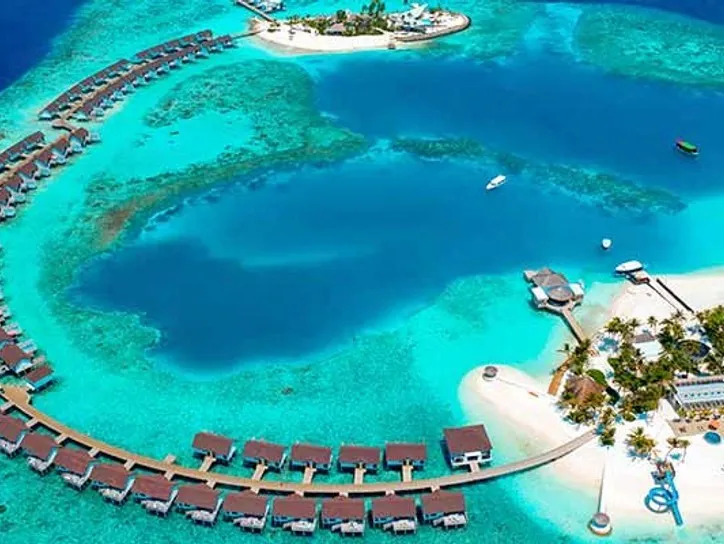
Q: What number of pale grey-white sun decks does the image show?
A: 11